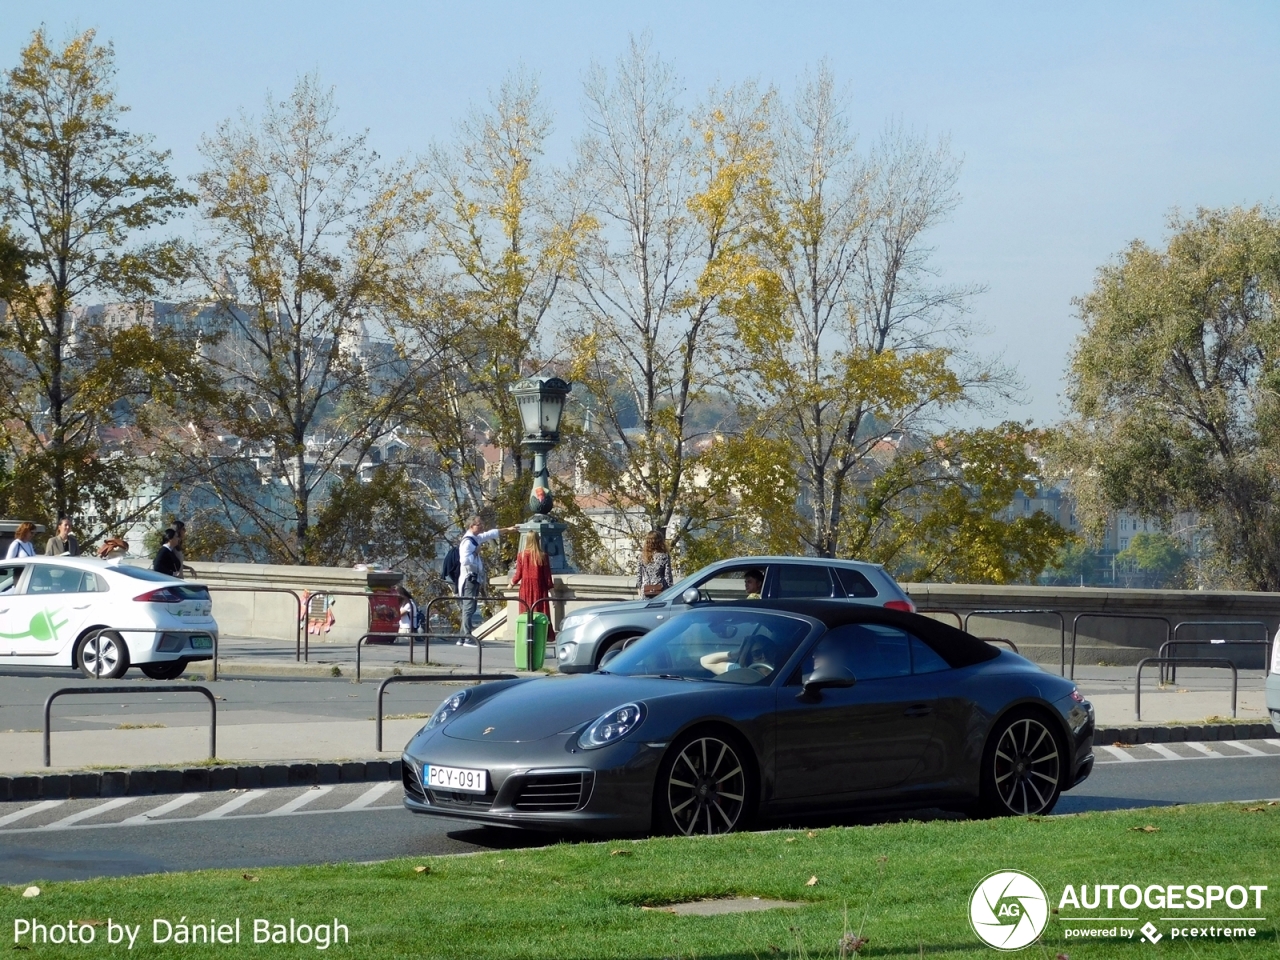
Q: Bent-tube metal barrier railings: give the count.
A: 15